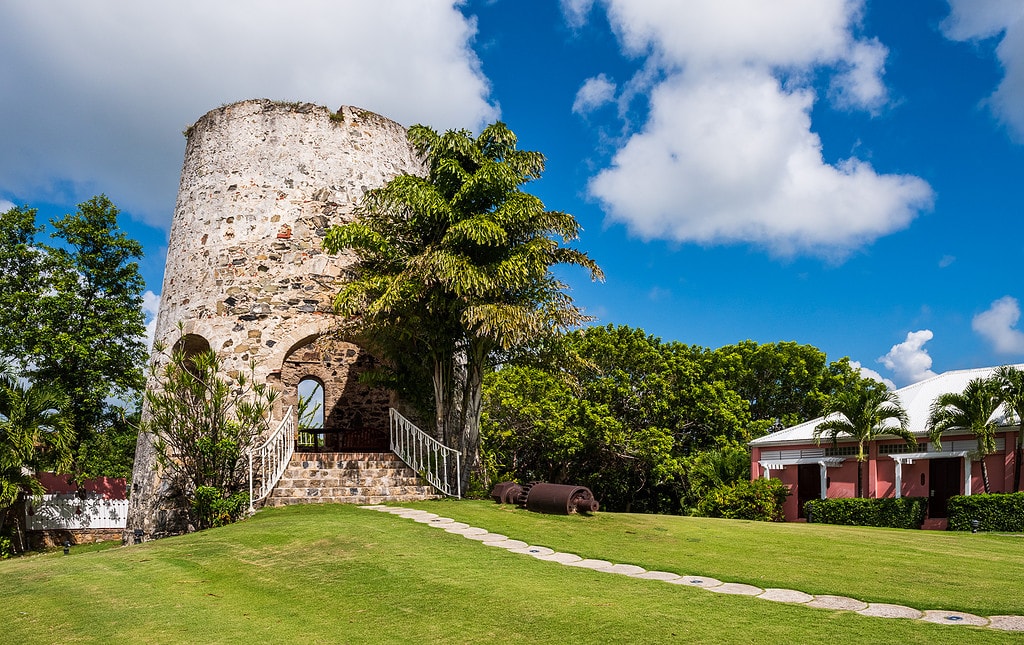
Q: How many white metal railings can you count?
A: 2